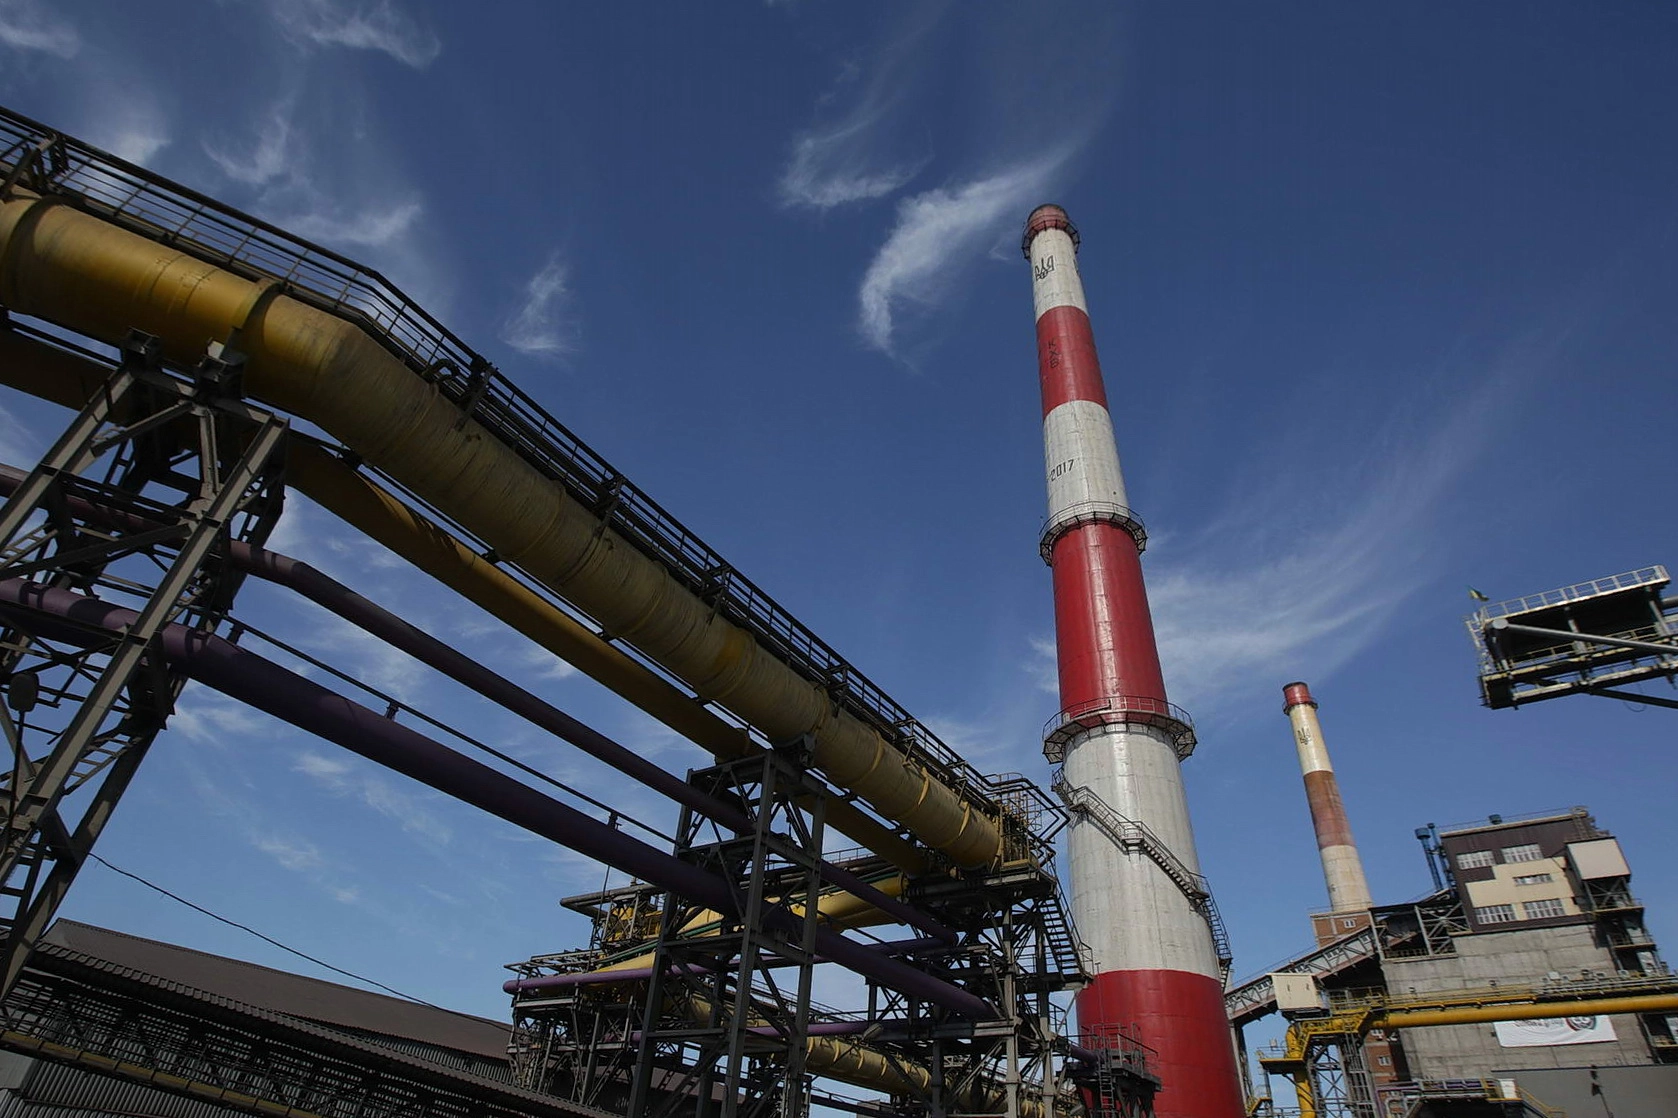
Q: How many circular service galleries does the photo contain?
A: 4